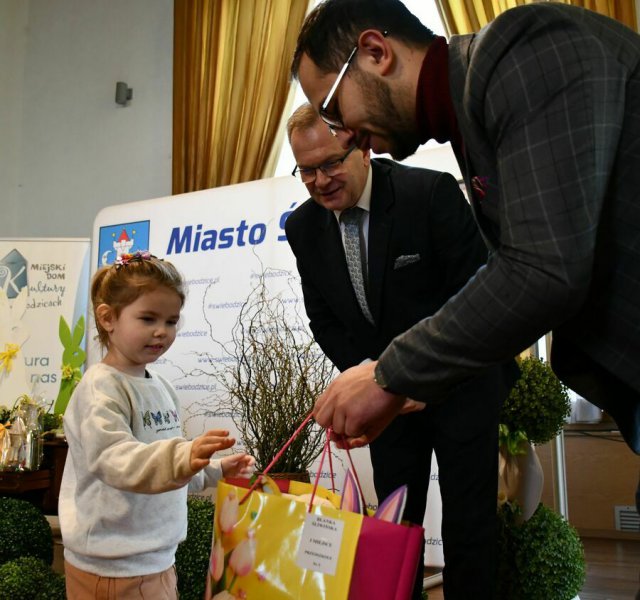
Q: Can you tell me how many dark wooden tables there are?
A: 1